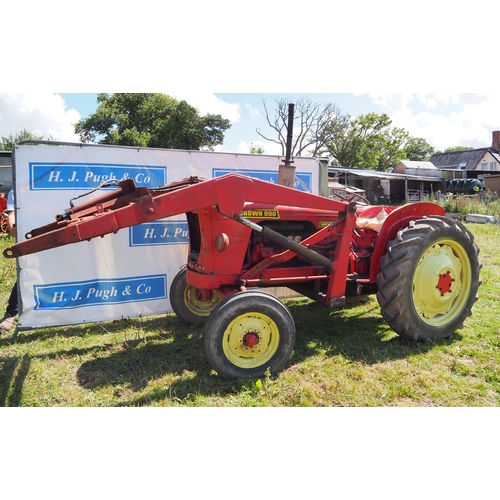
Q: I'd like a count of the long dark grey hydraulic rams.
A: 1